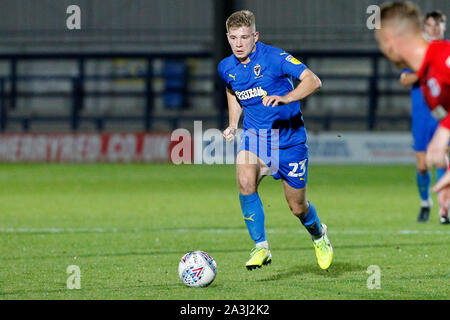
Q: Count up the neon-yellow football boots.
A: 2